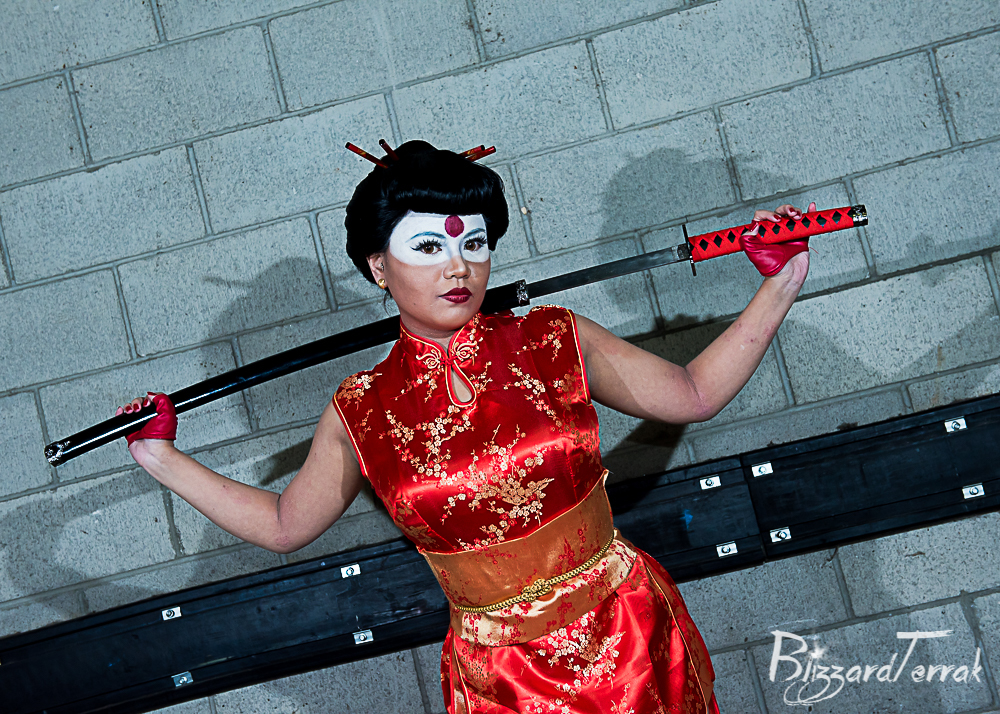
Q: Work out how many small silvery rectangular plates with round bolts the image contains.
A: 10